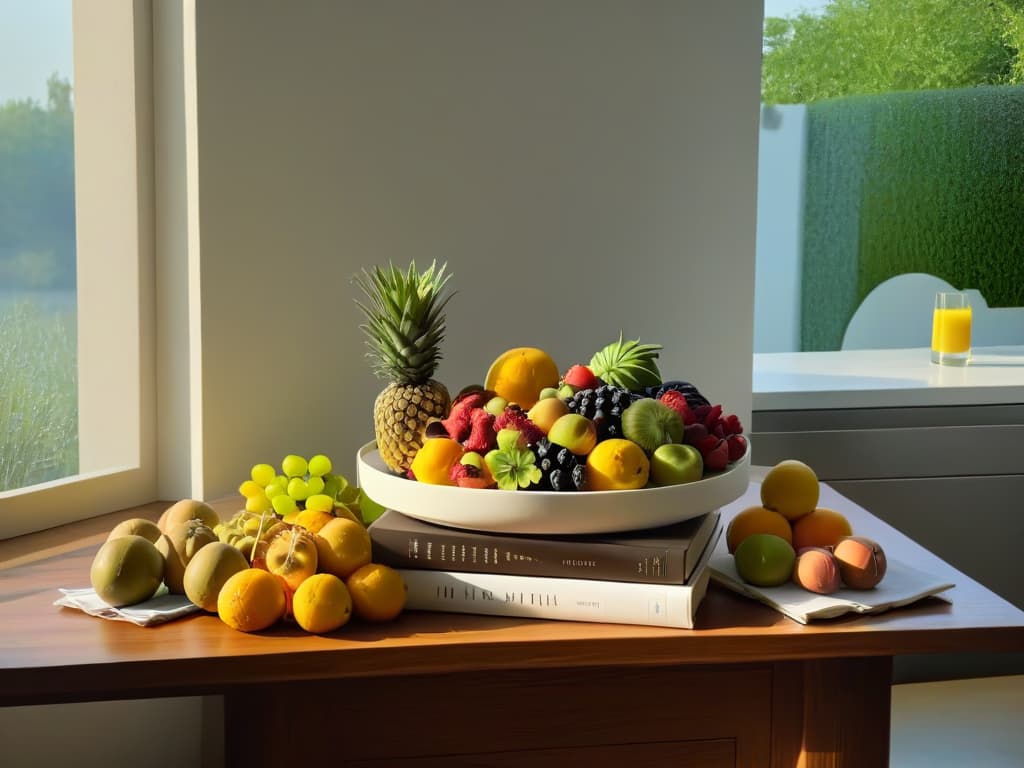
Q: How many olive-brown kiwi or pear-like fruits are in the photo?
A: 5